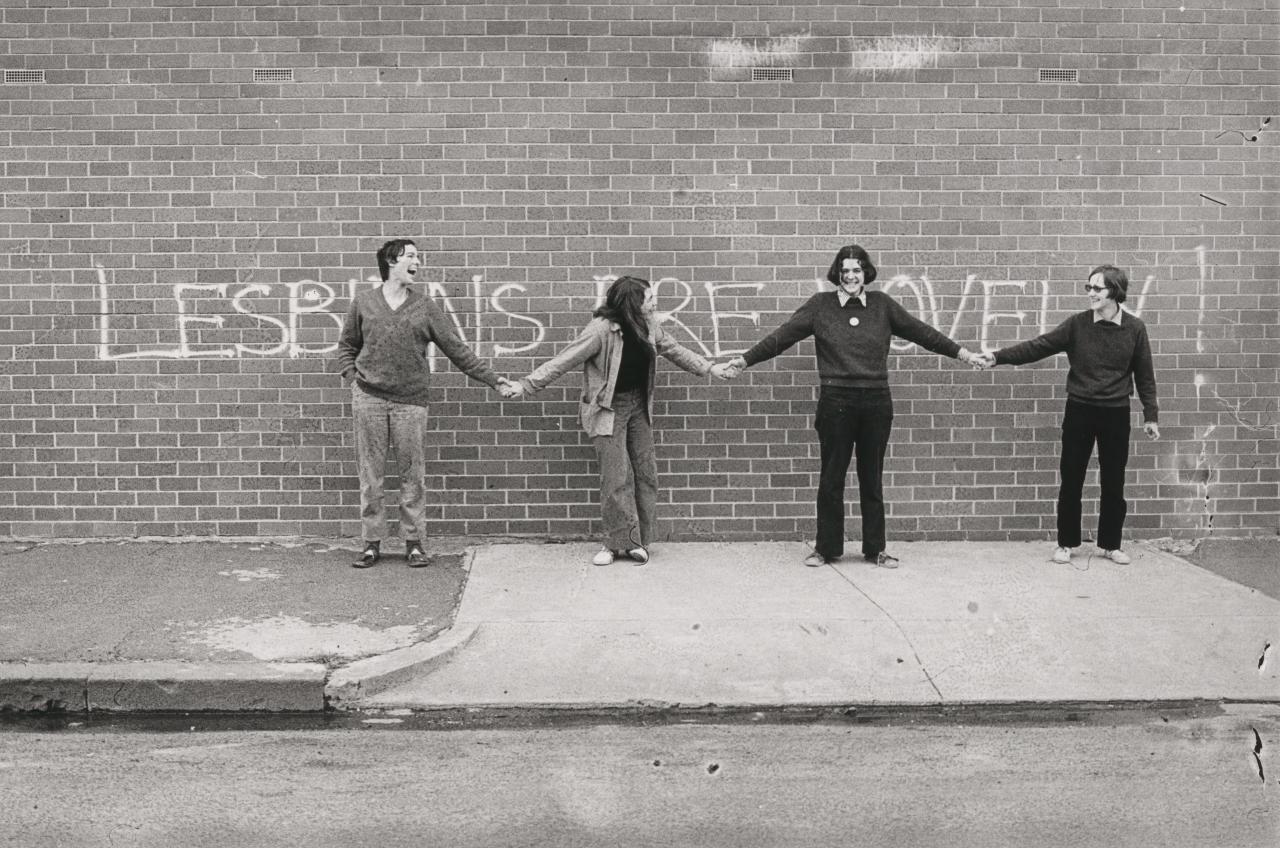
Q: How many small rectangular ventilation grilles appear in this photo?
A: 4